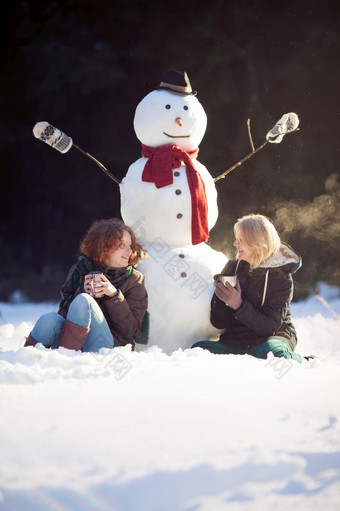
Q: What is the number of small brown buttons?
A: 5